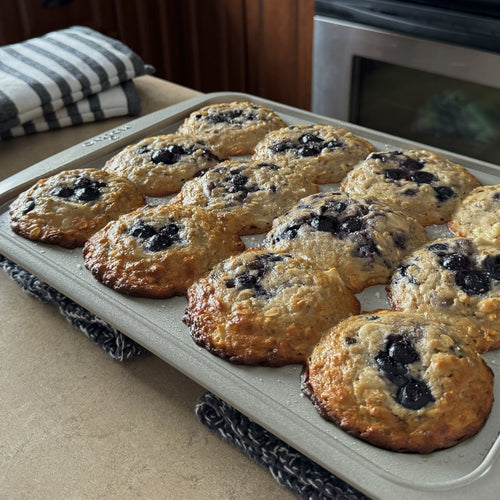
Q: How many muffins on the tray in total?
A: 12